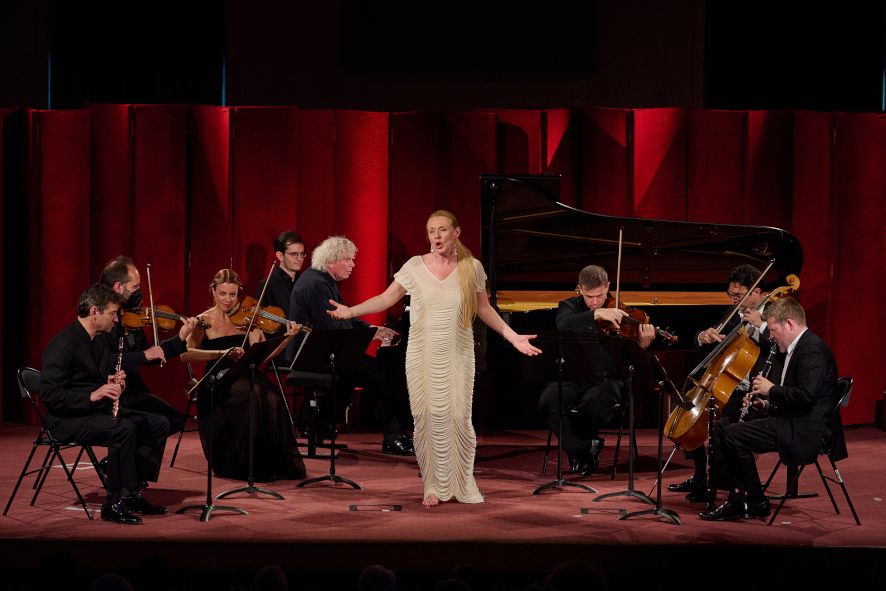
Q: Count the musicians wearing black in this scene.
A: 8